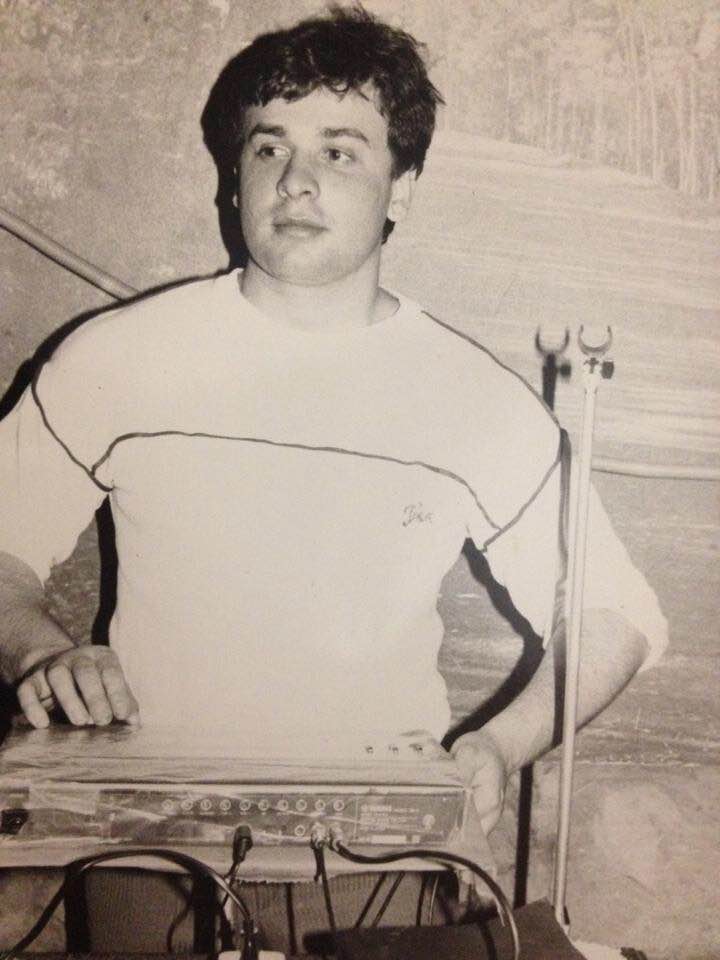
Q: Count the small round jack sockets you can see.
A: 11